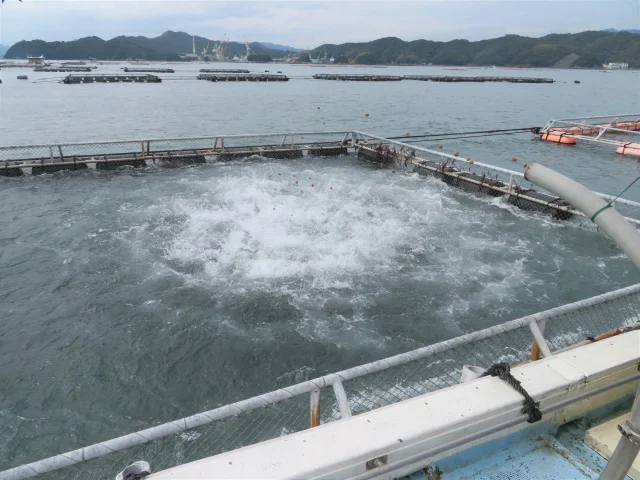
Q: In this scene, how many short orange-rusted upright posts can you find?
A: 2